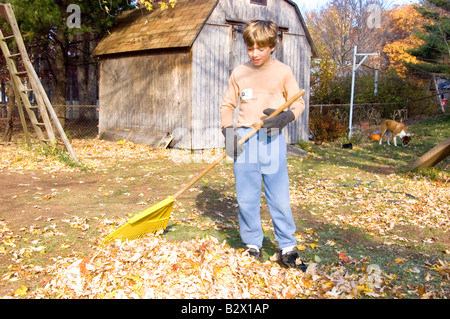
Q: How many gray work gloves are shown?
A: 2